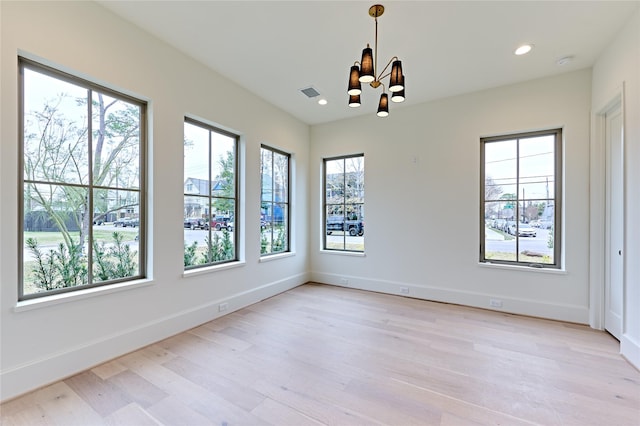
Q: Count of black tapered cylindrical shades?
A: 6